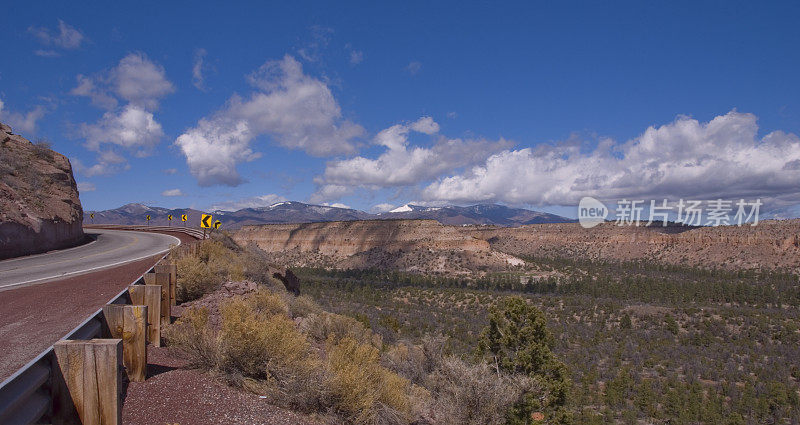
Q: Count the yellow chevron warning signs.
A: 6